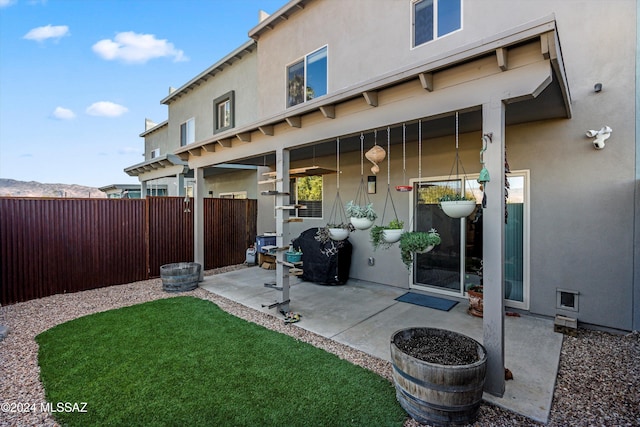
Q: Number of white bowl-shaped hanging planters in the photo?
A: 5